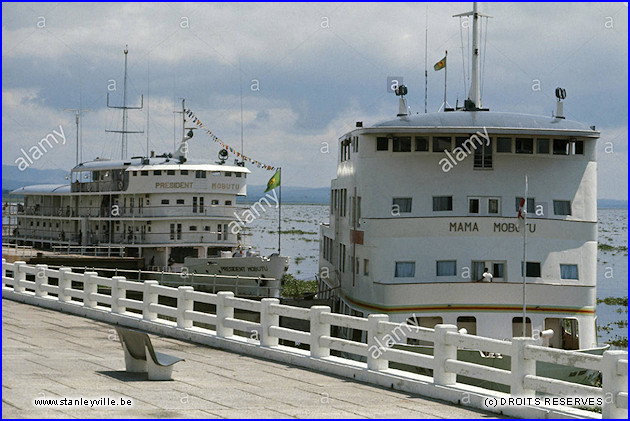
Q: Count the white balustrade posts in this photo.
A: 15